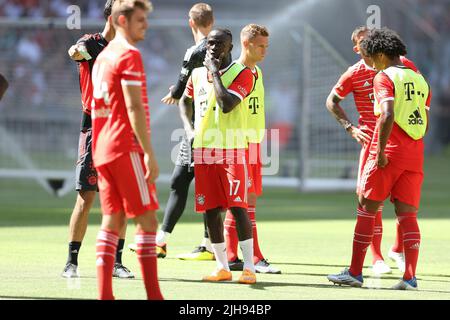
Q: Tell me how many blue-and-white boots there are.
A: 2